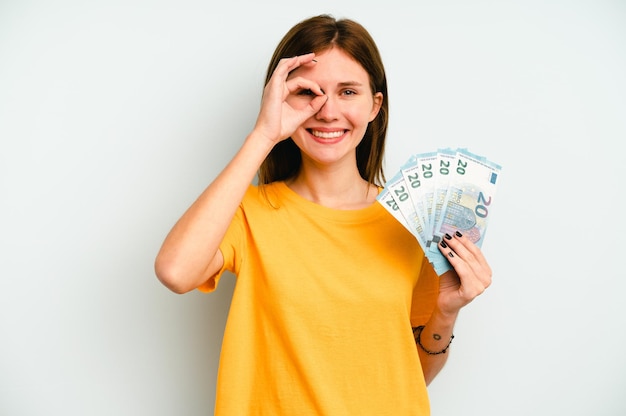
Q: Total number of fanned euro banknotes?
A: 6